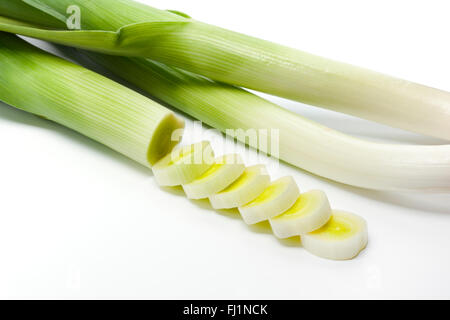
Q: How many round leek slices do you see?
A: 6